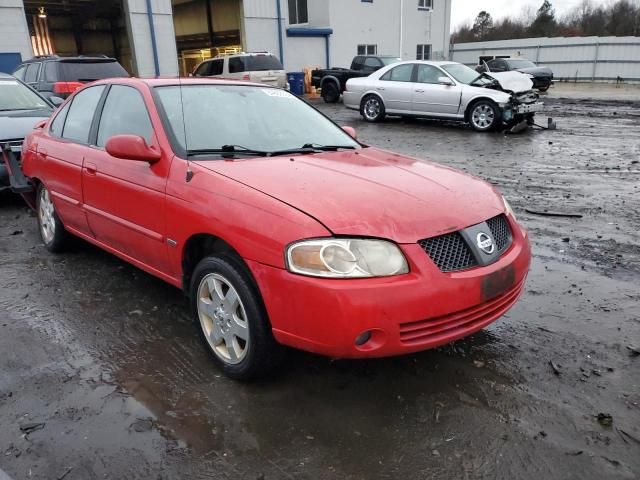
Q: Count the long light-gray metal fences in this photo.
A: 1